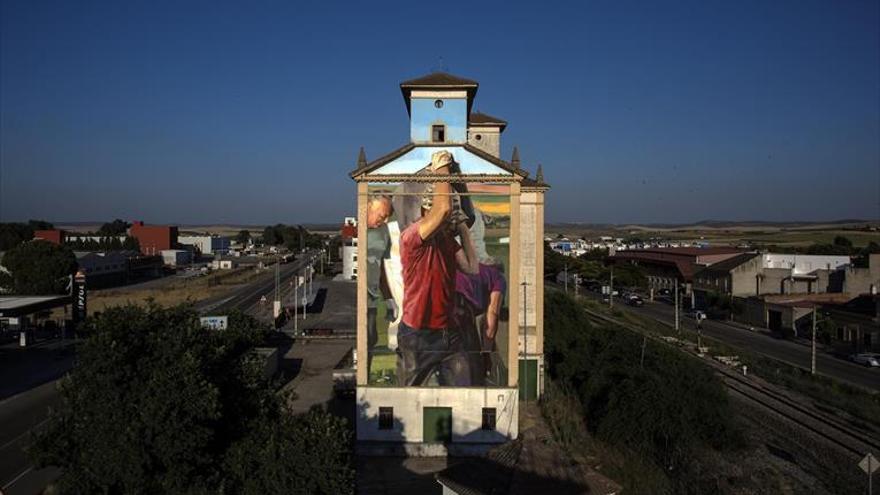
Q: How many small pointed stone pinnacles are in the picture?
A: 3